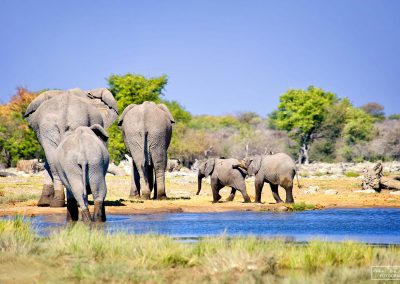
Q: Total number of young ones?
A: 2